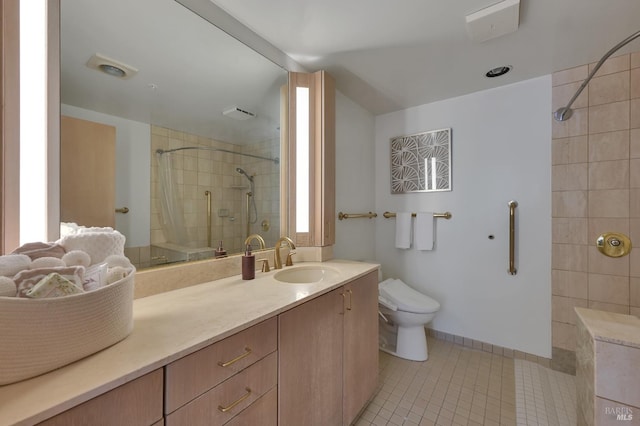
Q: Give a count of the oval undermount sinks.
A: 1